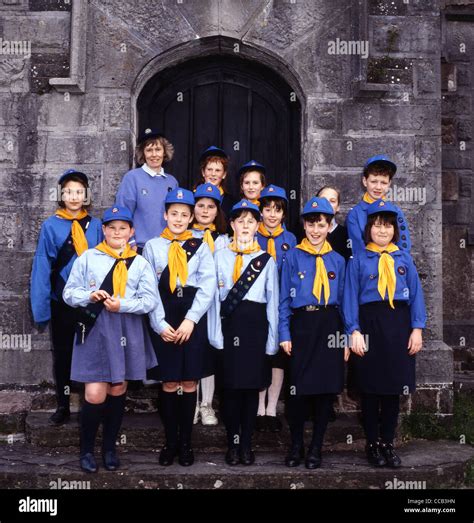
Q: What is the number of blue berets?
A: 11